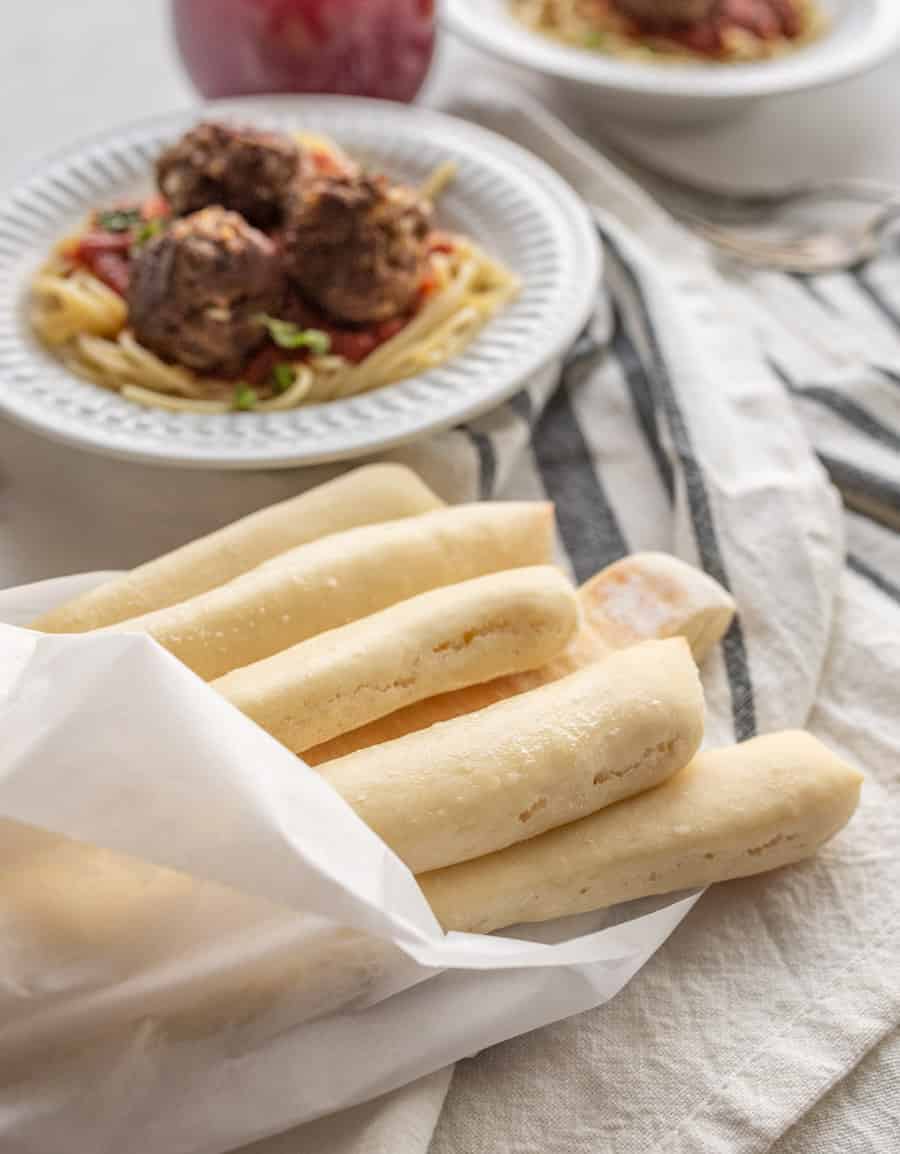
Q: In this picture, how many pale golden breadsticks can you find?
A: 6